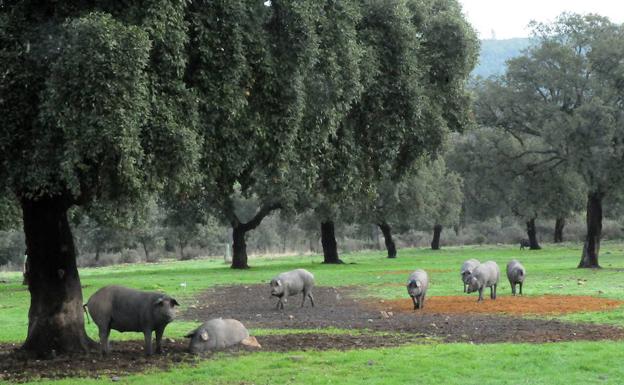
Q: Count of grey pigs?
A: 7